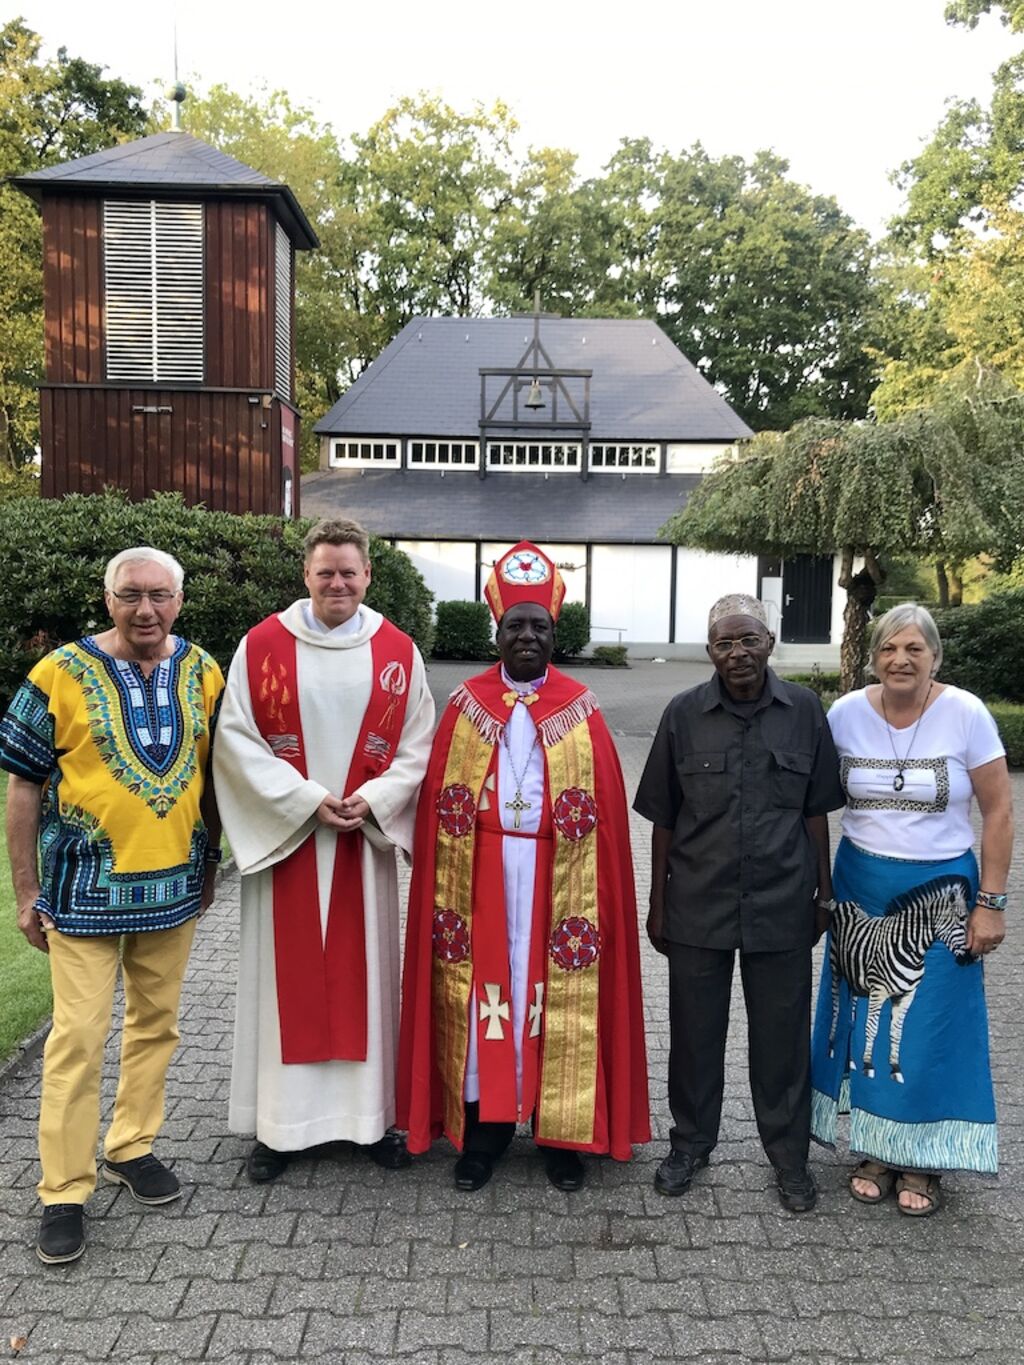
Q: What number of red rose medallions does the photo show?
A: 4